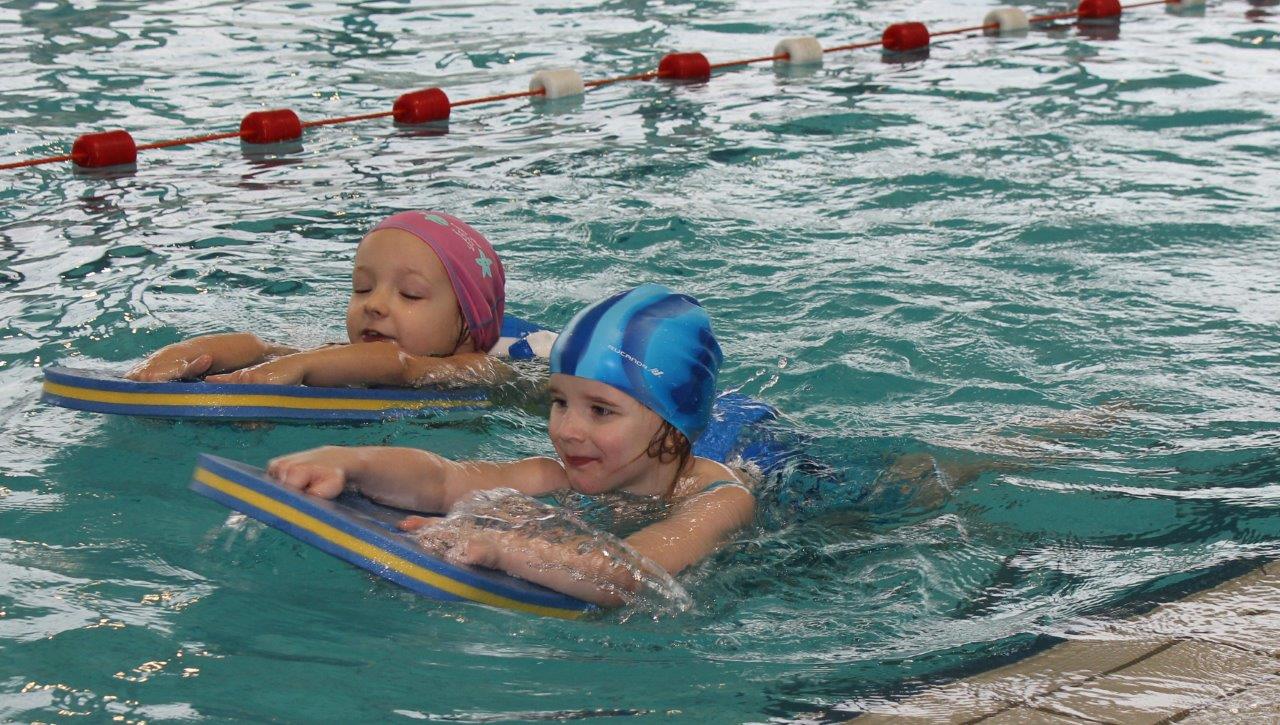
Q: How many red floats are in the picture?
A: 6